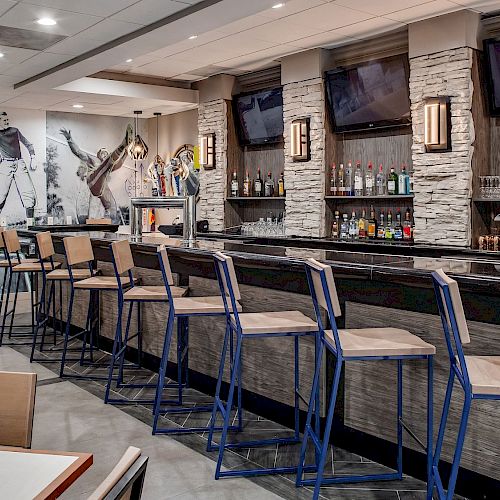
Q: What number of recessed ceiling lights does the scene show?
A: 6